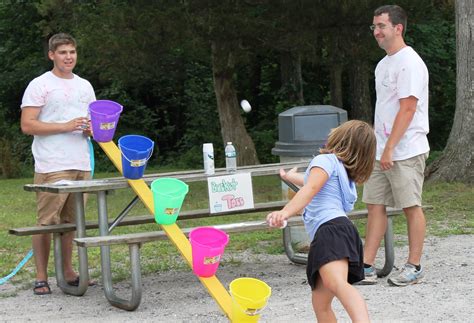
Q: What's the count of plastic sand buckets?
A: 5